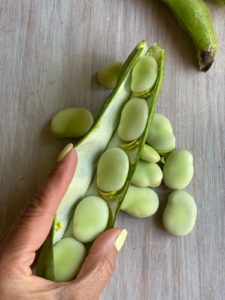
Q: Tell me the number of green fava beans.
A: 13